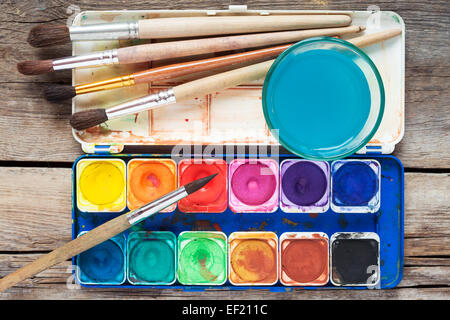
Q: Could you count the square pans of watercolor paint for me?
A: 12